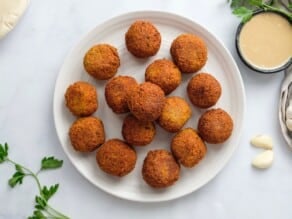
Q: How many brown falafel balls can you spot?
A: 15